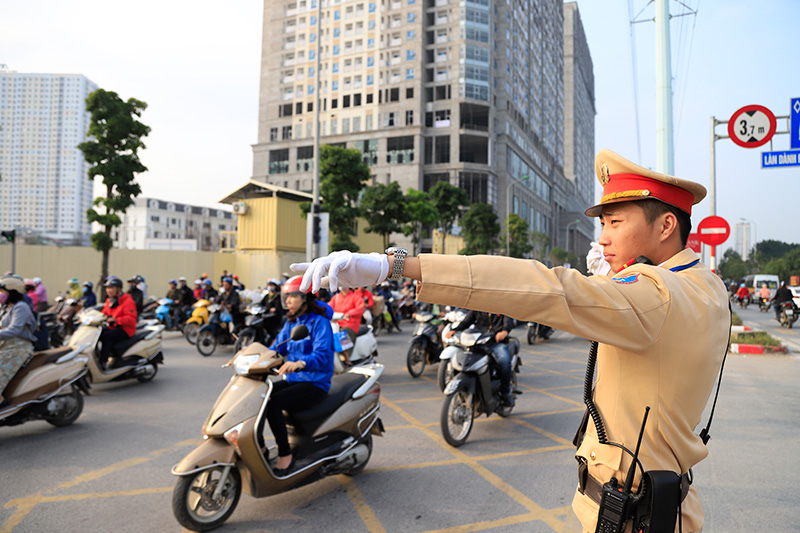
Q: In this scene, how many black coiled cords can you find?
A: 1